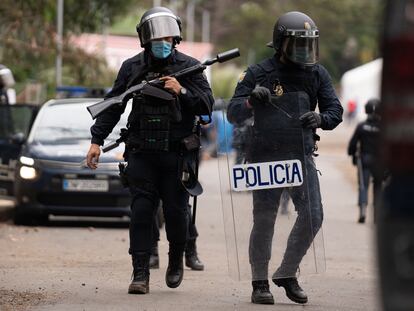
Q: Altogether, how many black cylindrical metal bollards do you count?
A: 0